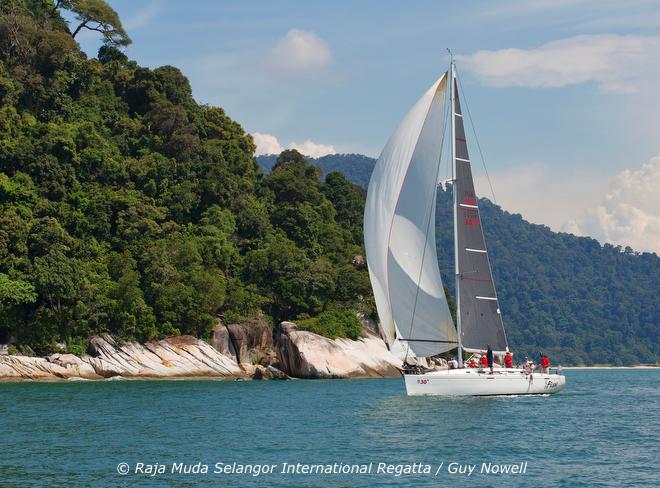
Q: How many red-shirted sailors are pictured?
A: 4